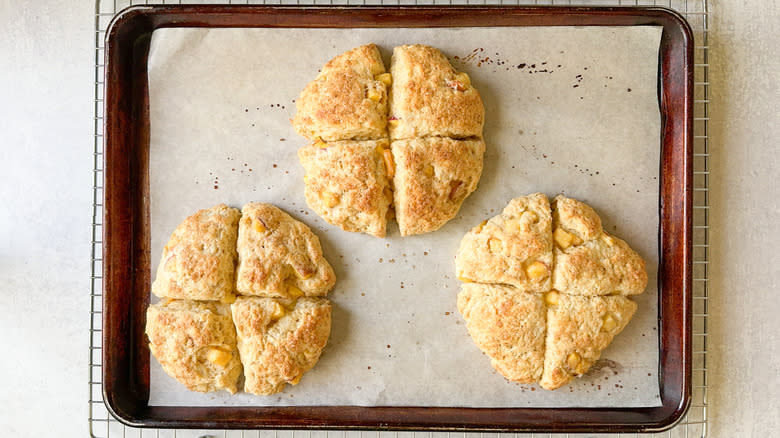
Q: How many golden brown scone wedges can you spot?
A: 12